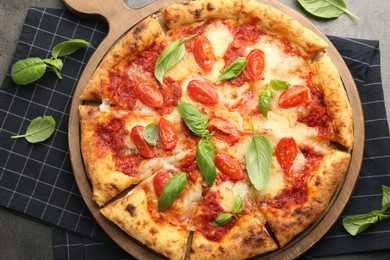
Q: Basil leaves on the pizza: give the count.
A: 11